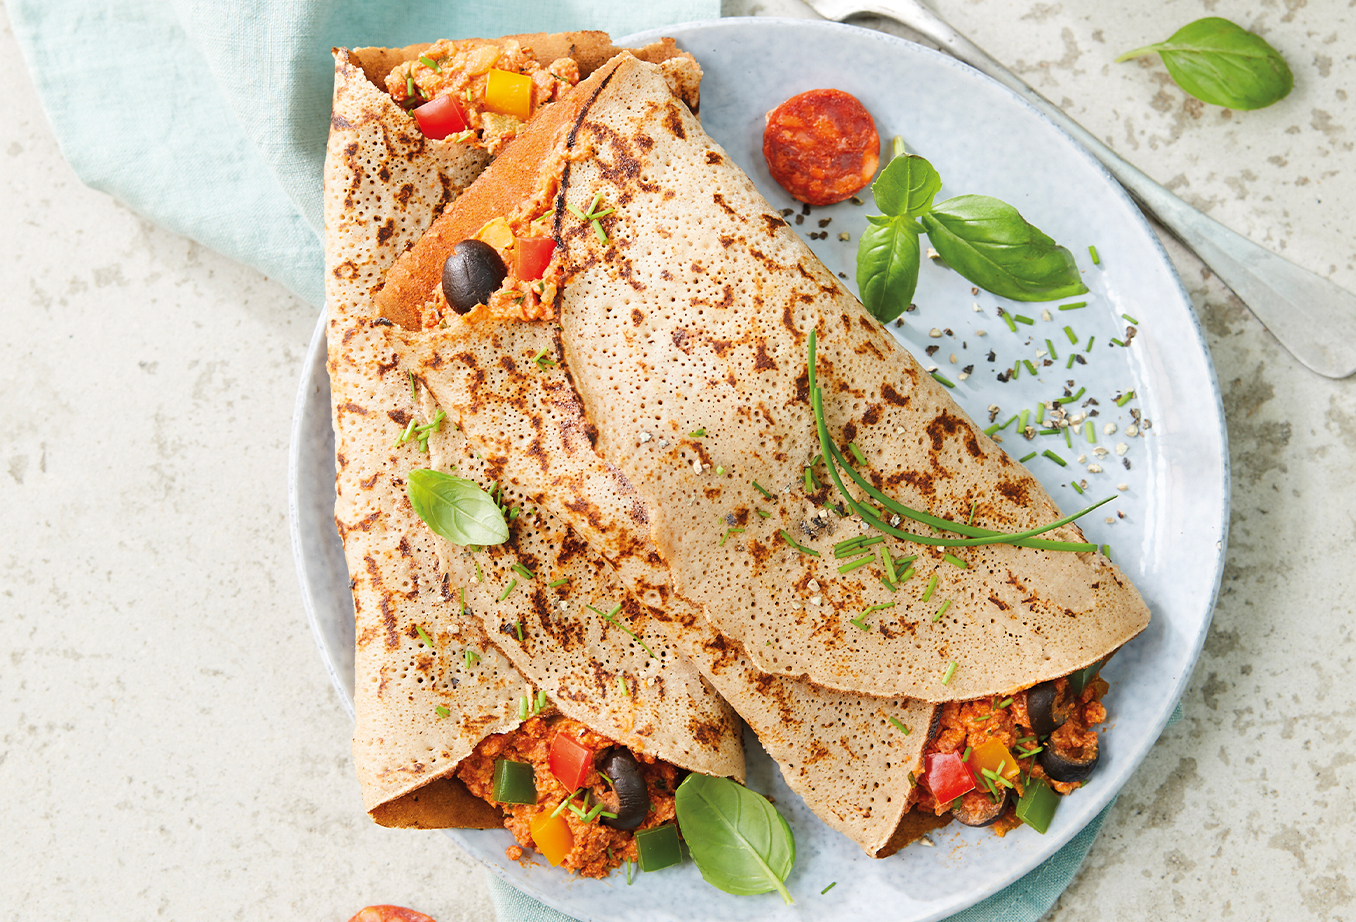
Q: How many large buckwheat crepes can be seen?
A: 2